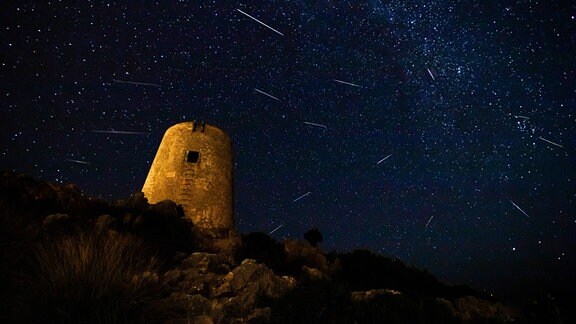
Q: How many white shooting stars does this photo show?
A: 15